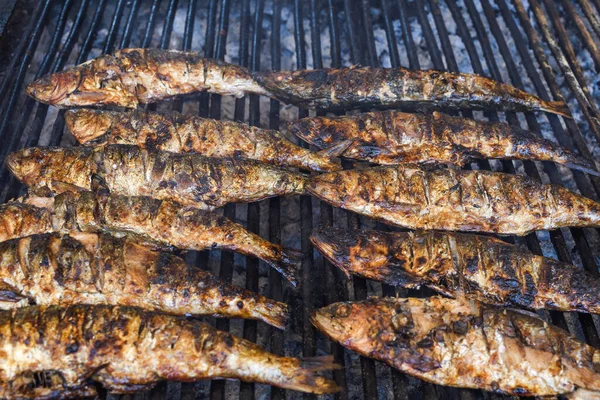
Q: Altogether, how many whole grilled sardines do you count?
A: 11